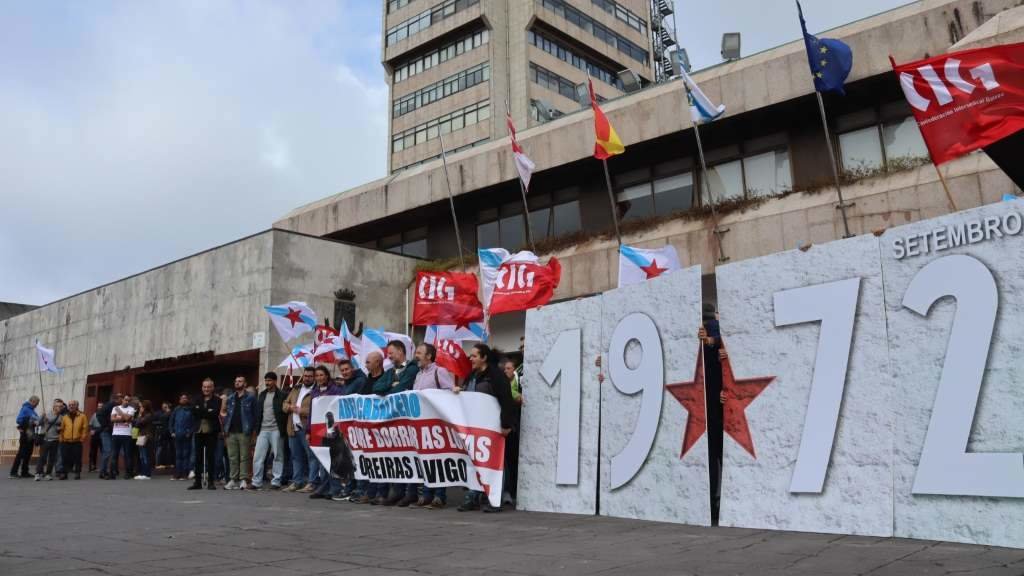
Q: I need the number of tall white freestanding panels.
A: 4